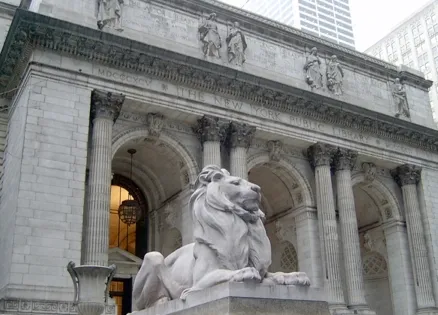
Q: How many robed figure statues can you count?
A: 6